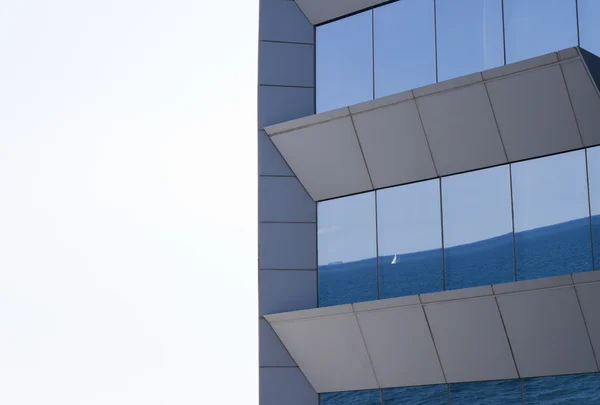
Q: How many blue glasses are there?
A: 14